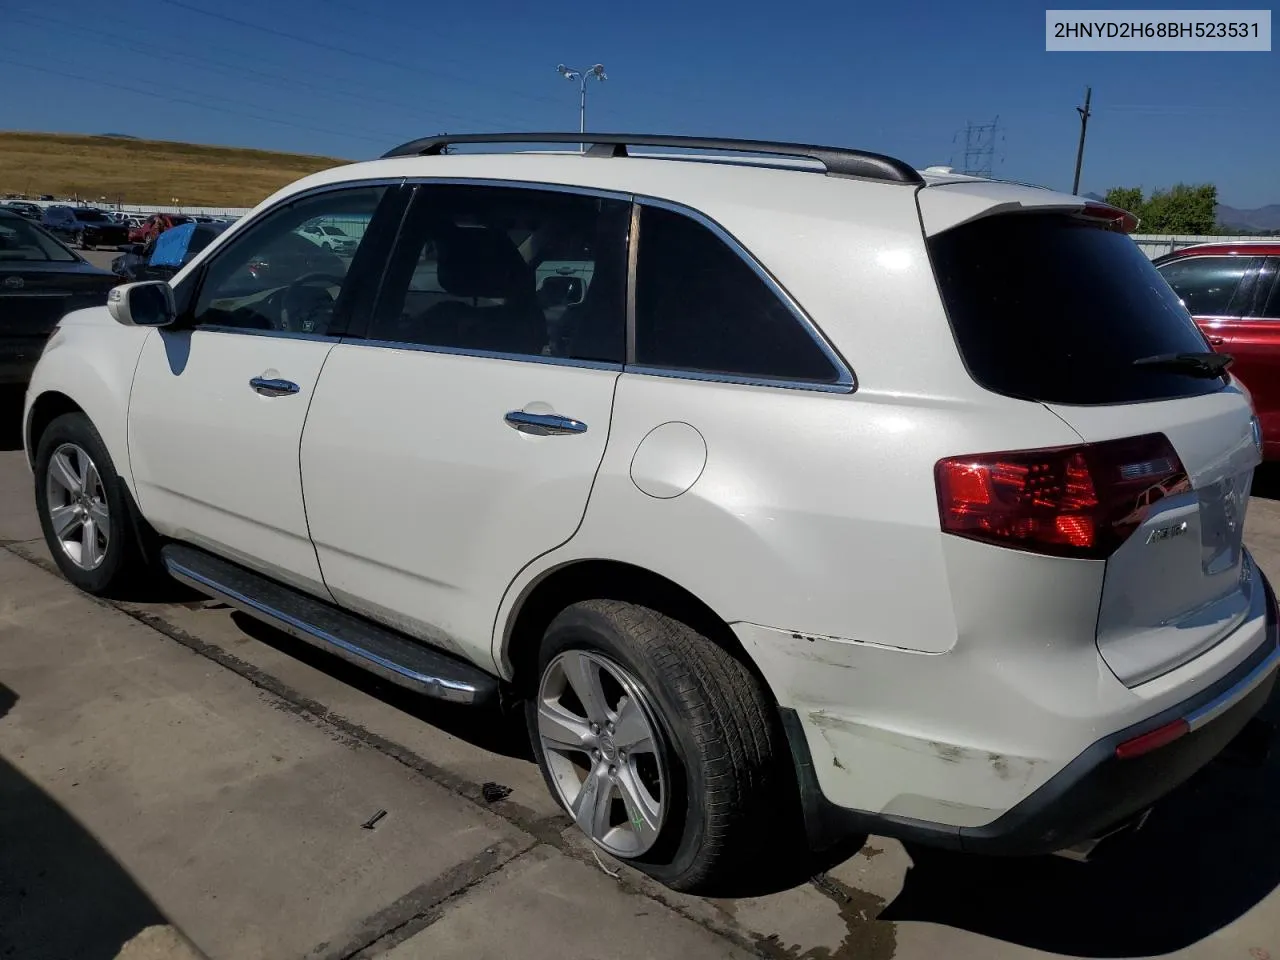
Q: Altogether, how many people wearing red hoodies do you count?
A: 0